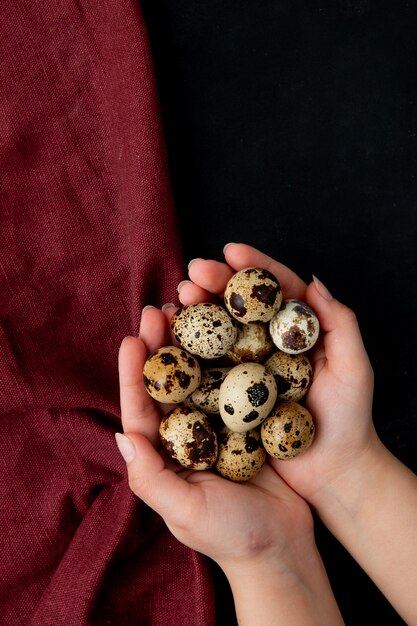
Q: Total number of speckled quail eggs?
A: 11